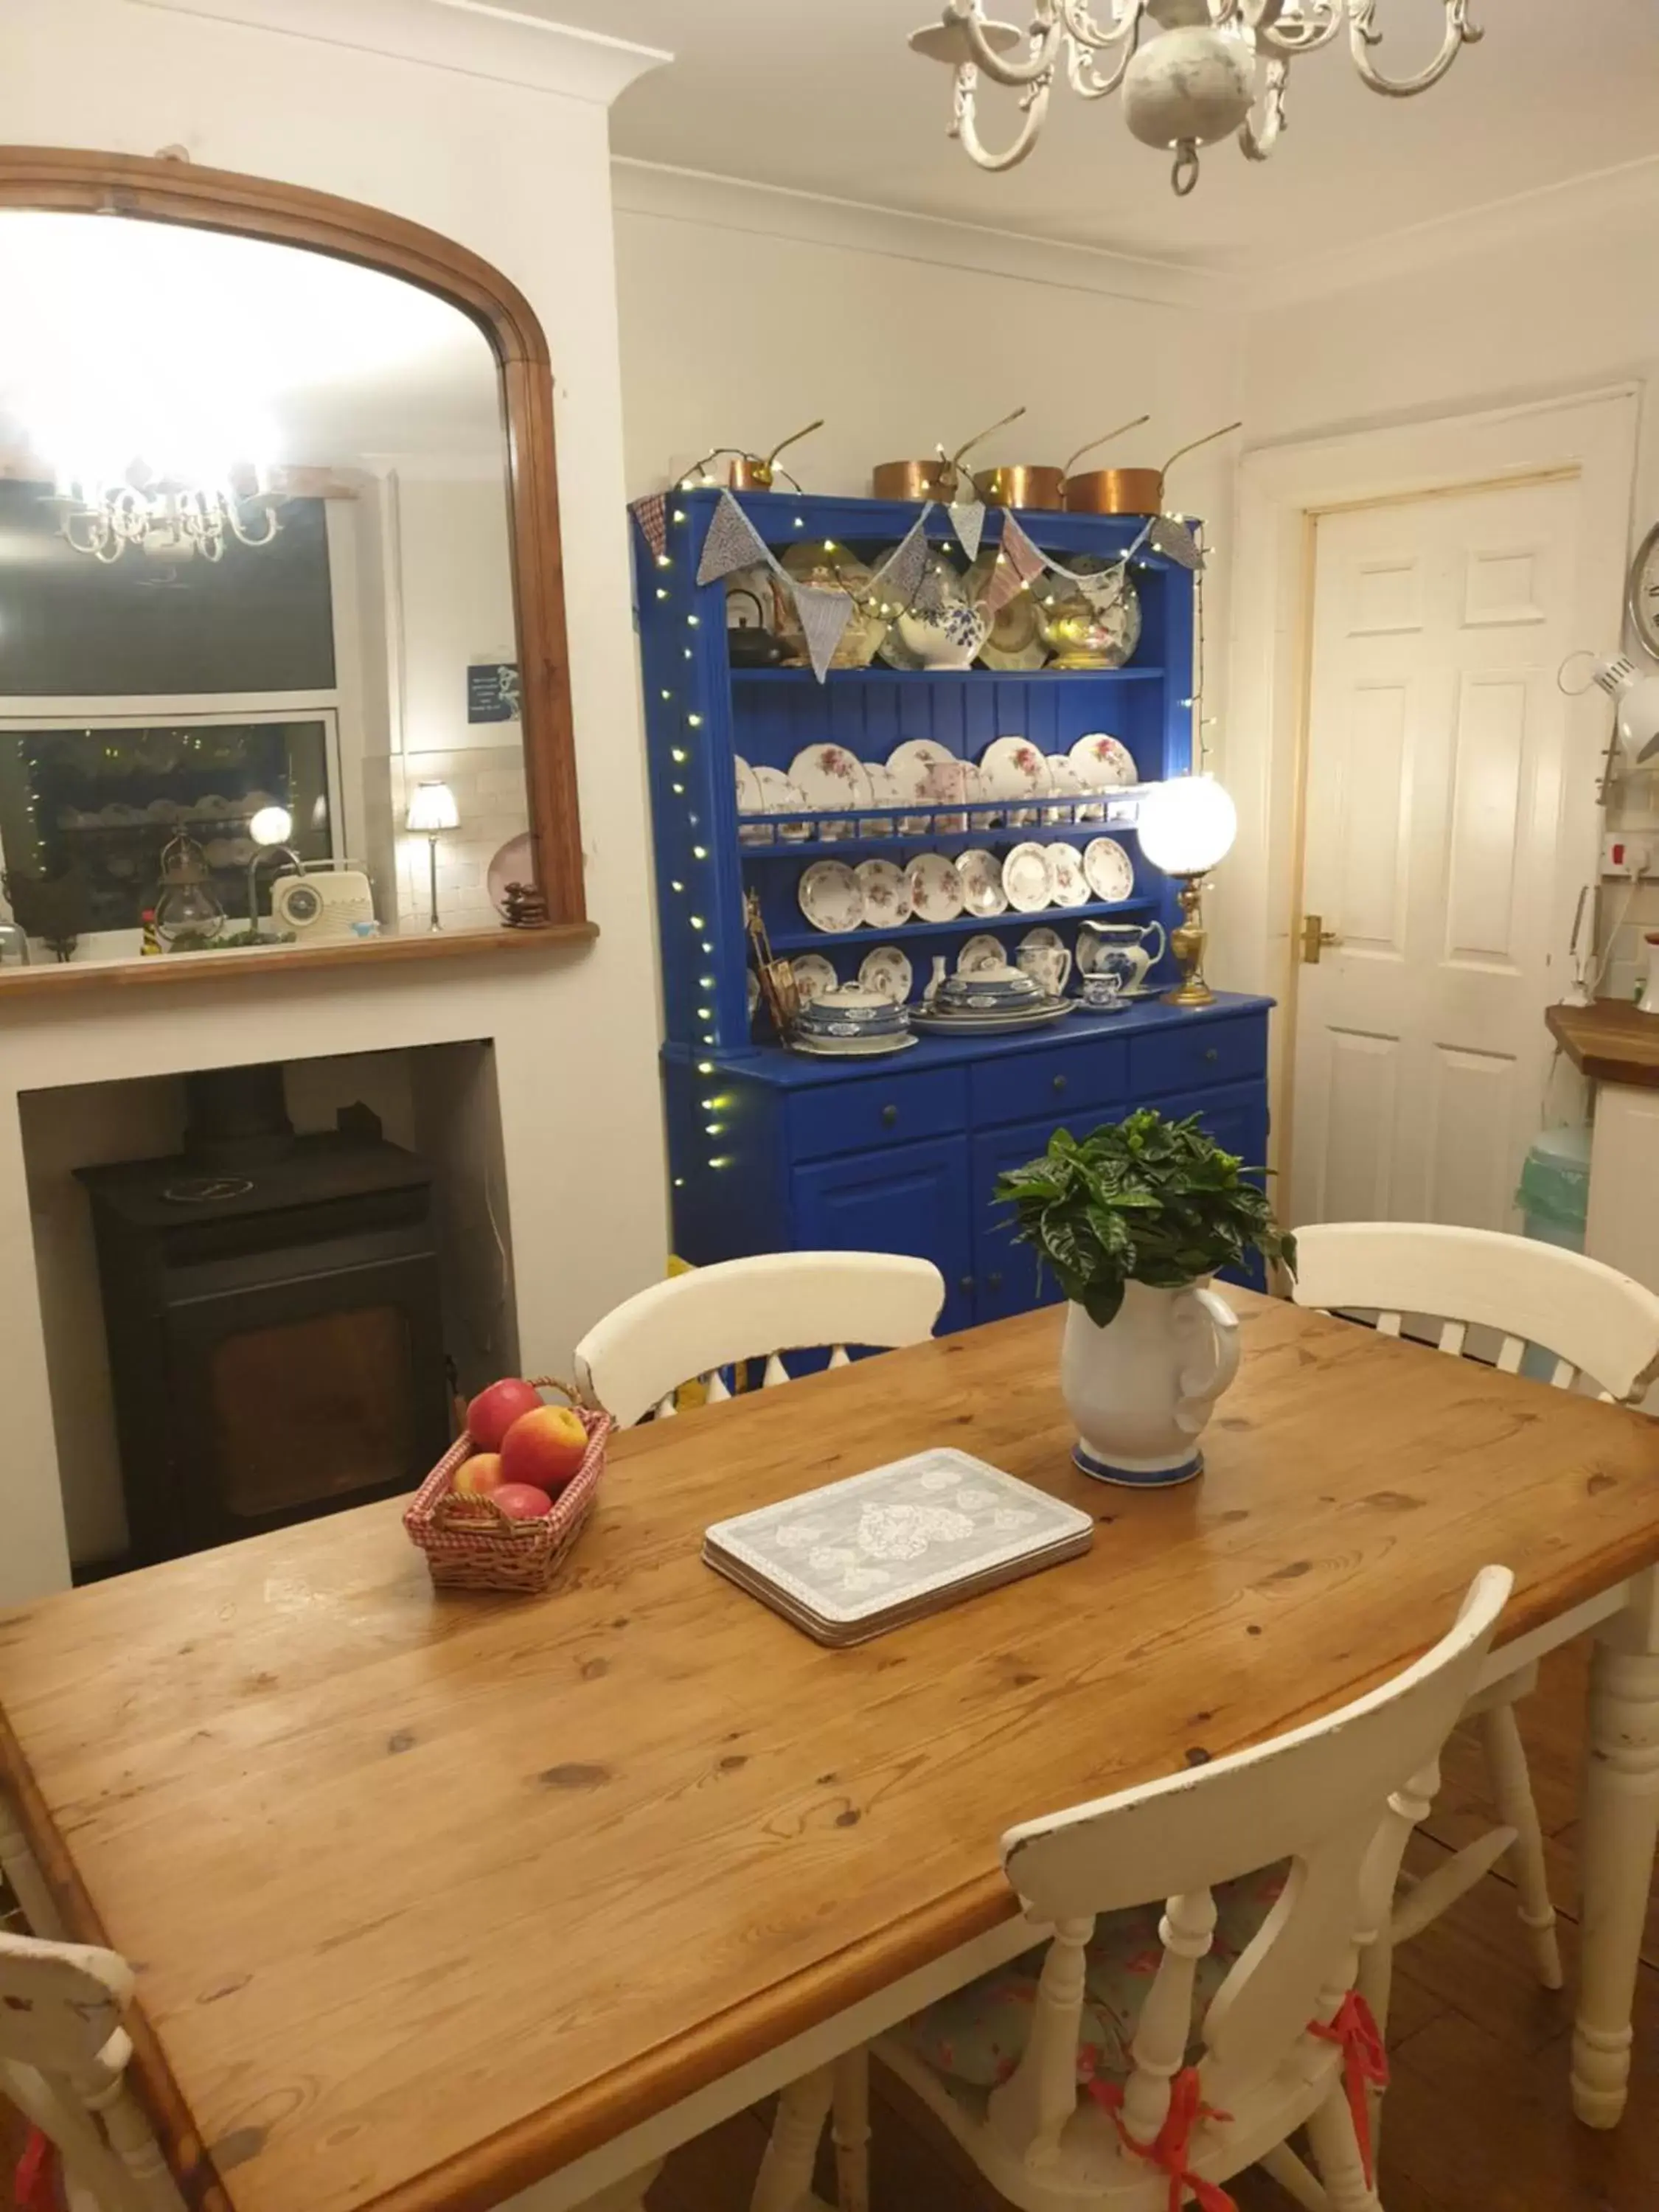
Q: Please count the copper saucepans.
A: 4